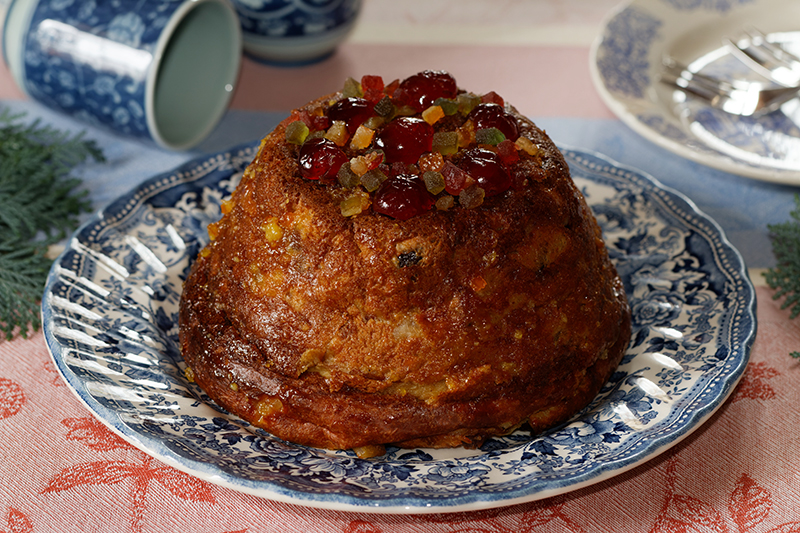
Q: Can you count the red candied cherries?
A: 7